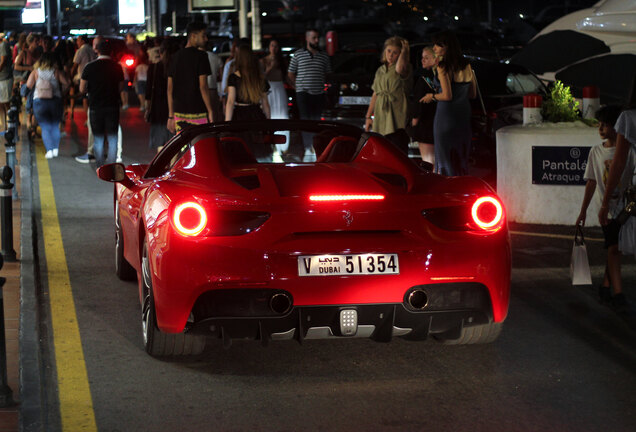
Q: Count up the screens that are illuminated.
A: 2